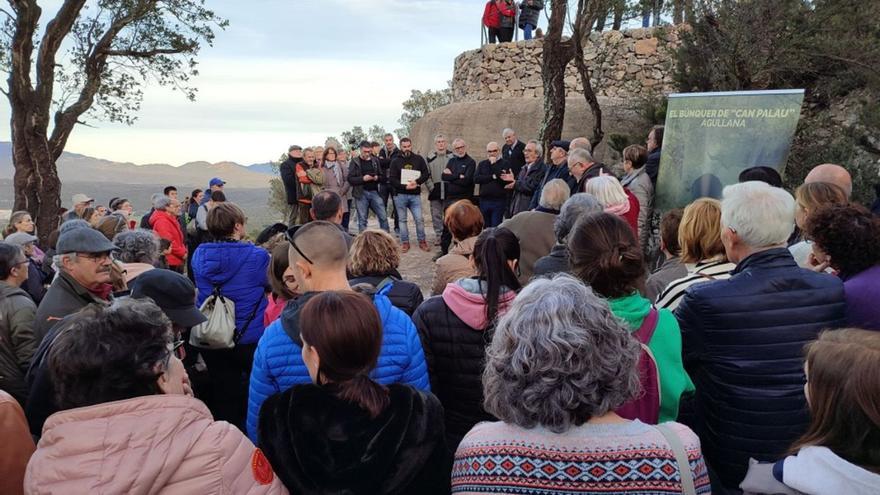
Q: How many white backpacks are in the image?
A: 1